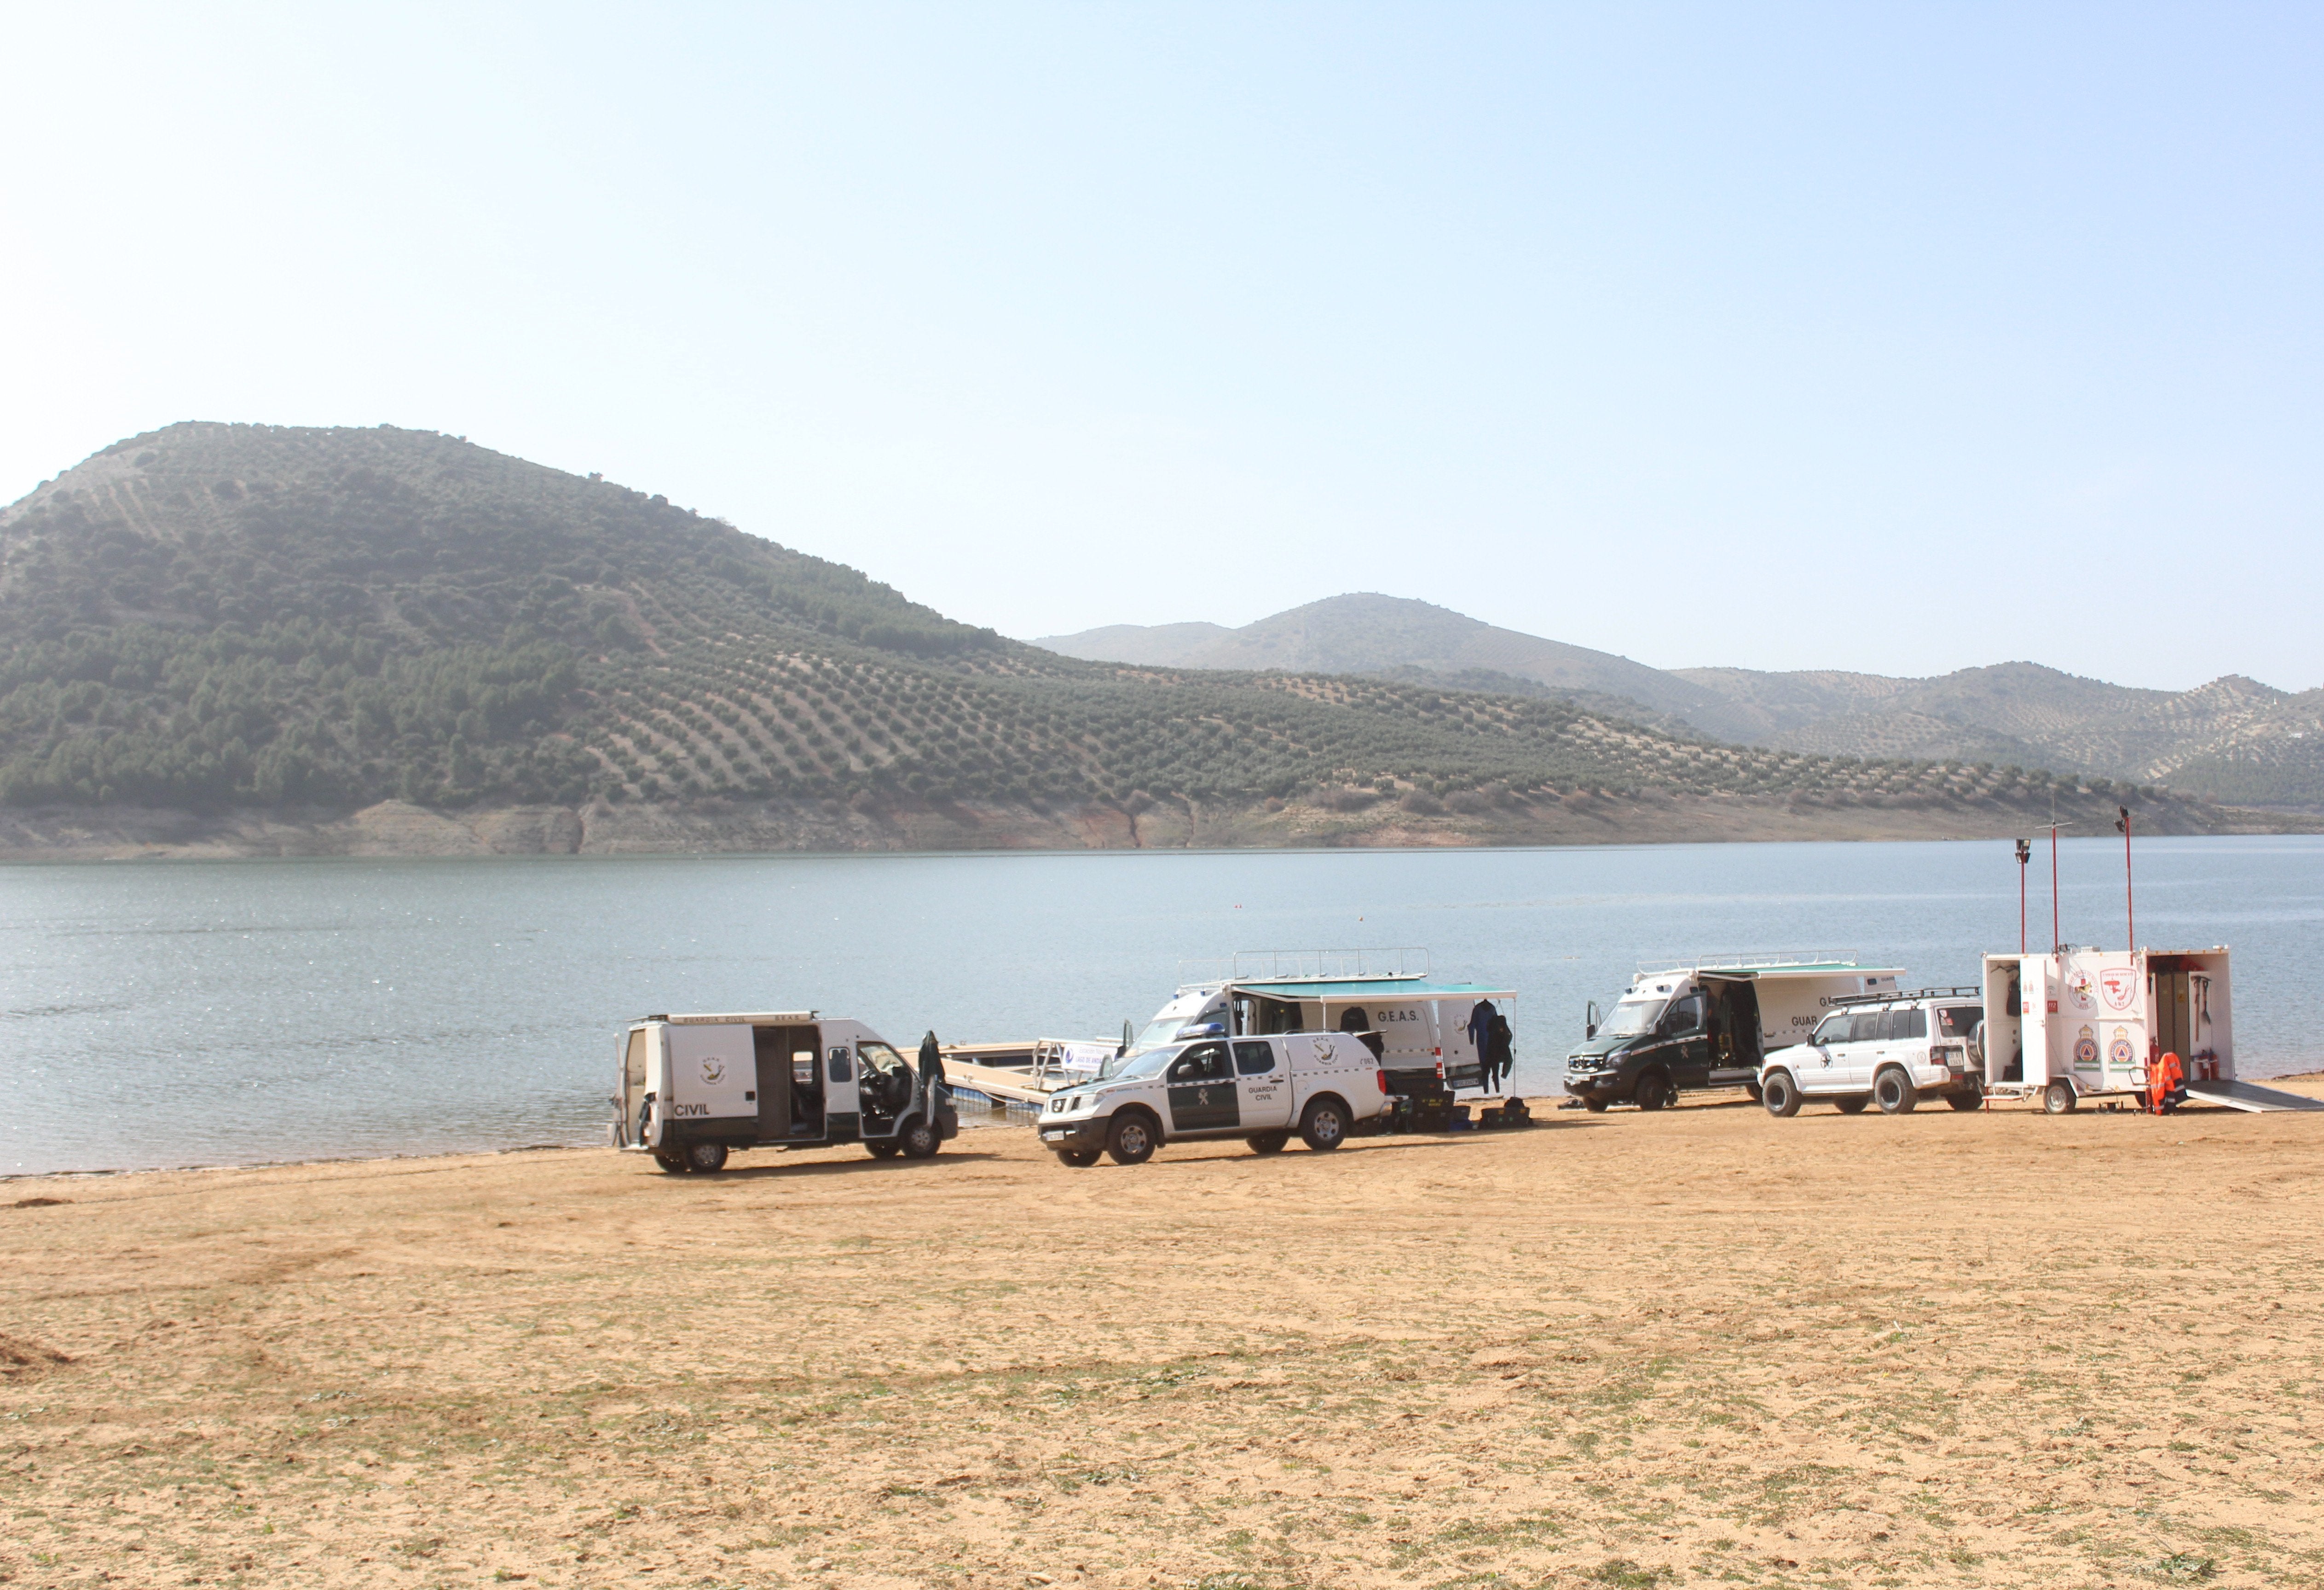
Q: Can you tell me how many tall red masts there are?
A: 3